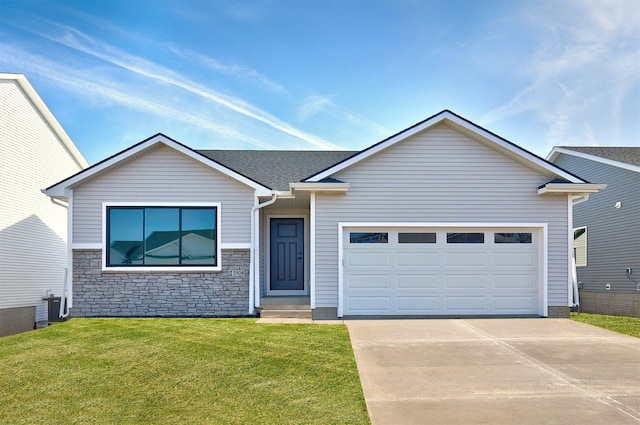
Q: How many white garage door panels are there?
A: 12